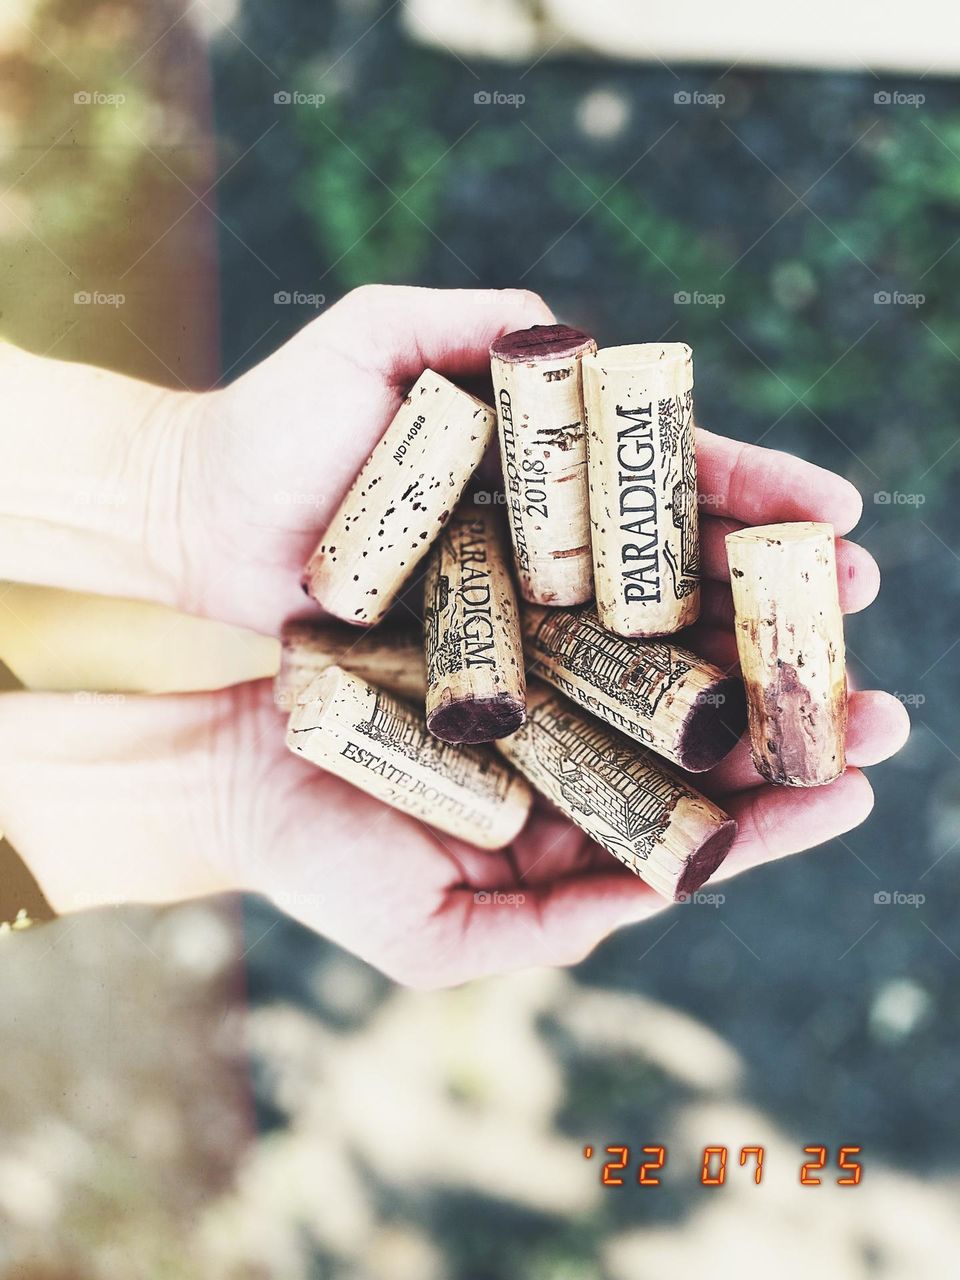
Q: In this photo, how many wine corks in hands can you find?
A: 9